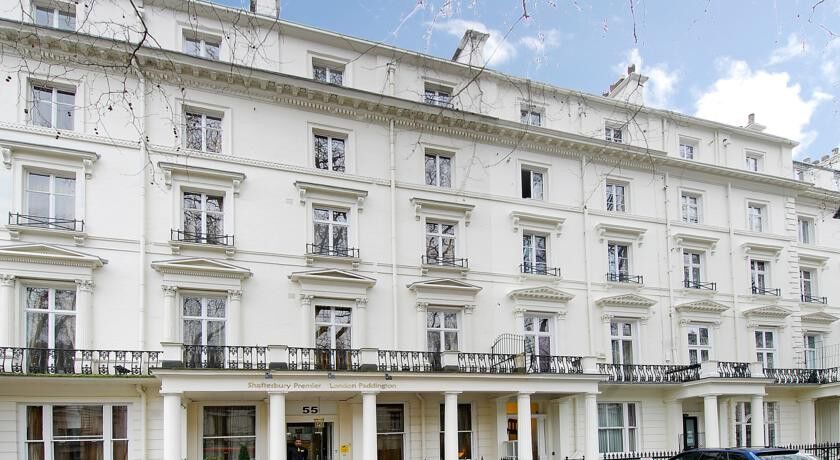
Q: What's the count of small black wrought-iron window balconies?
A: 9